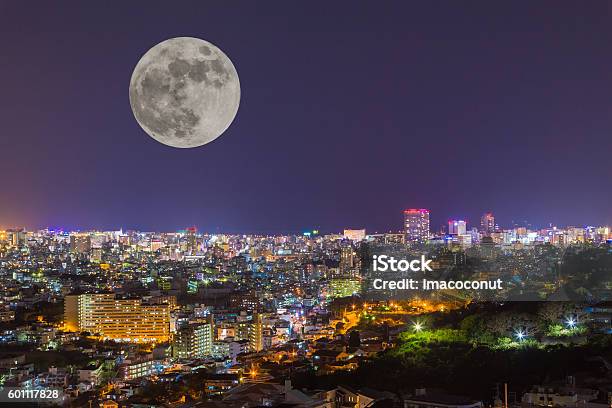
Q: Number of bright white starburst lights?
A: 3